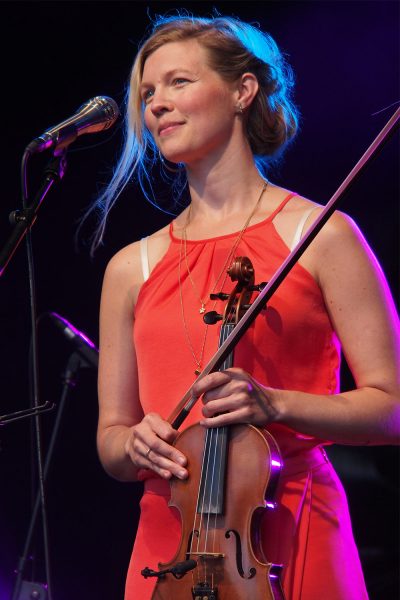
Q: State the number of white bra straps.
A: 2